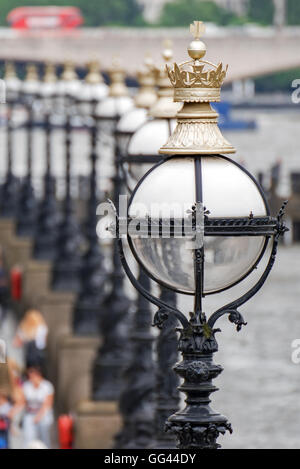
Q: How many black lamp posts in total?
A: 9